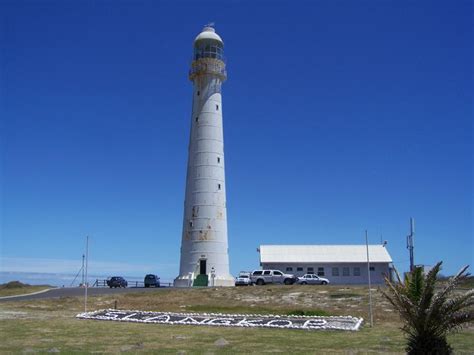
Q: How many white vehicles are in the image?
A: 3